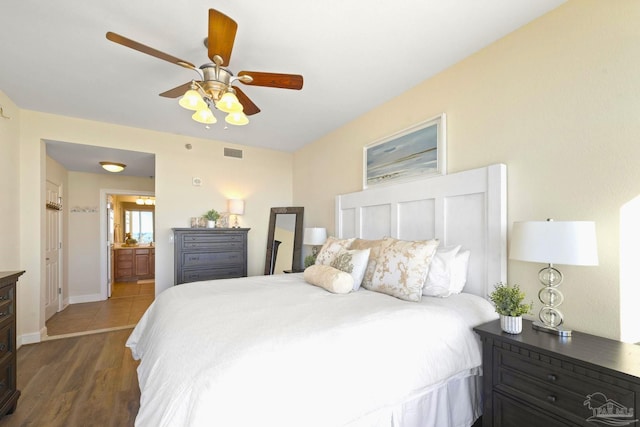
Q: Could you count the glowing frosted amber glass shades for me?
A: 4